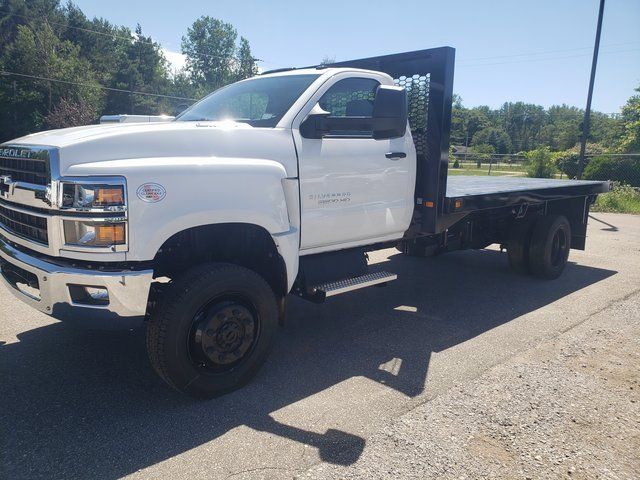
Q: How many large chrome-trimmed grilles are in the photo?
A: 1